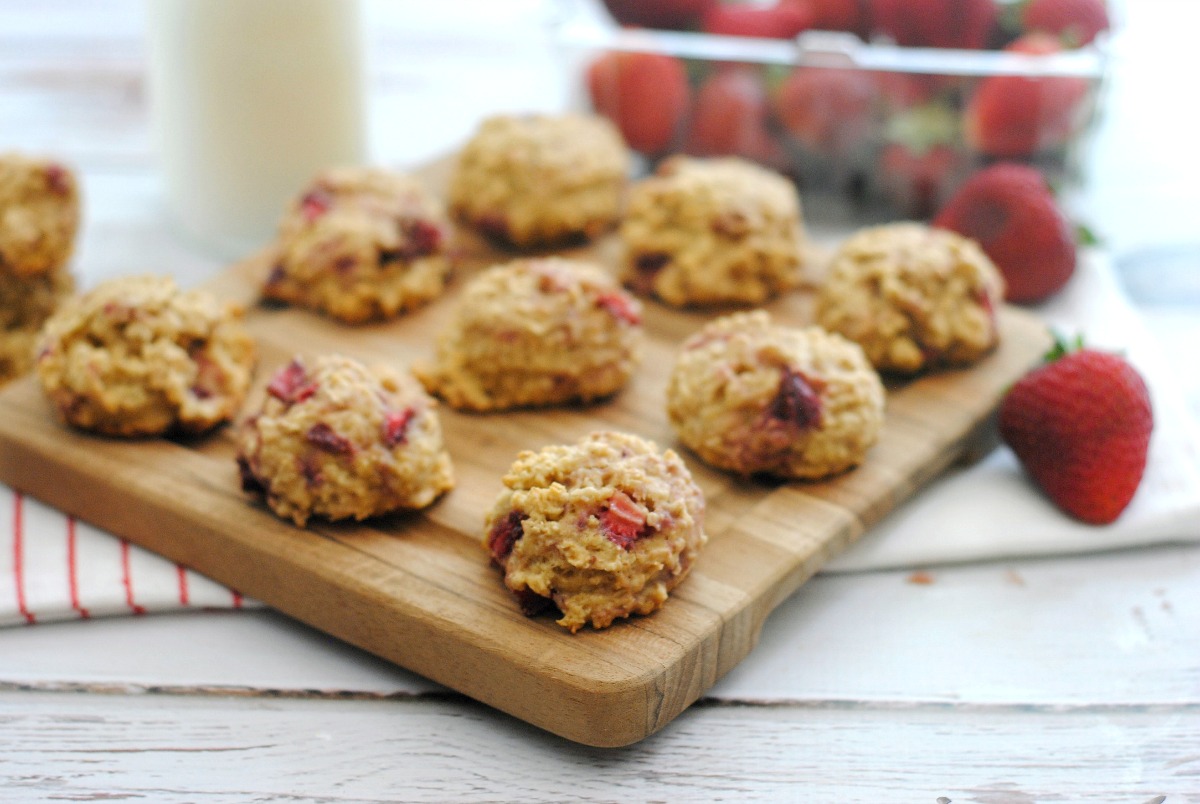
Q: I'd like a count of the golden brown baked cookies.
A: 11